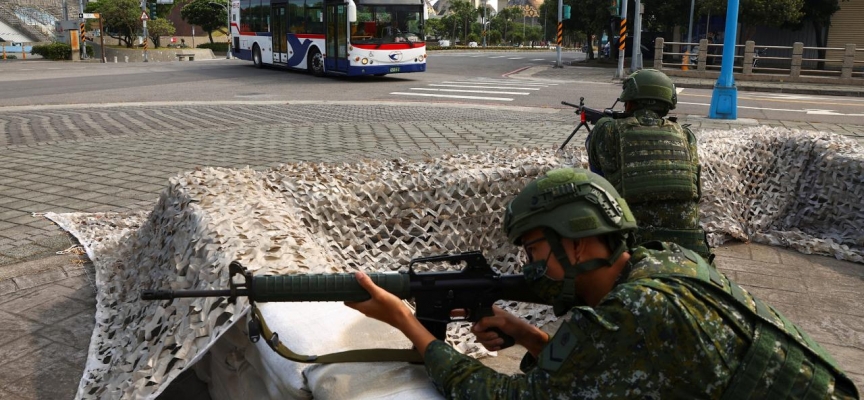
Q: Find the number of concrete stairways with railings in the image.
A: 1